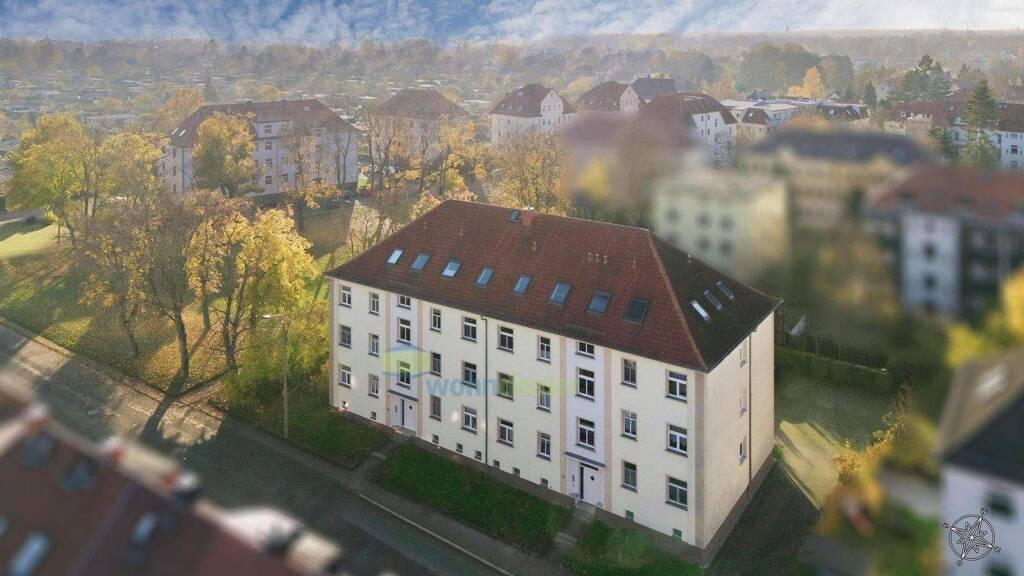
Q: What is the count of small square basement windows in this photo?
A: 10